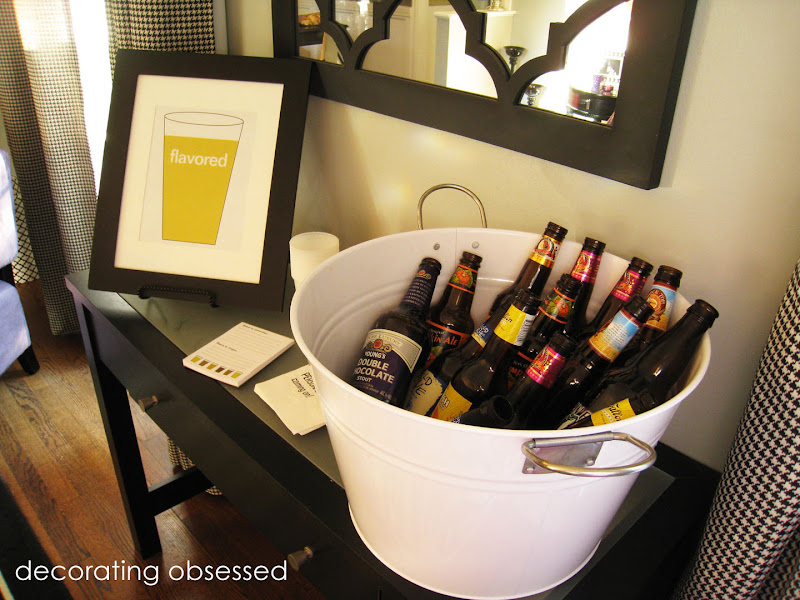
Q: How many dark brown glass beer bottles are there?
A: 14